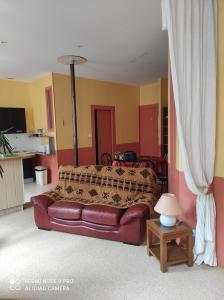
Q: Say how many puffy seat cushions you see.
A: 2